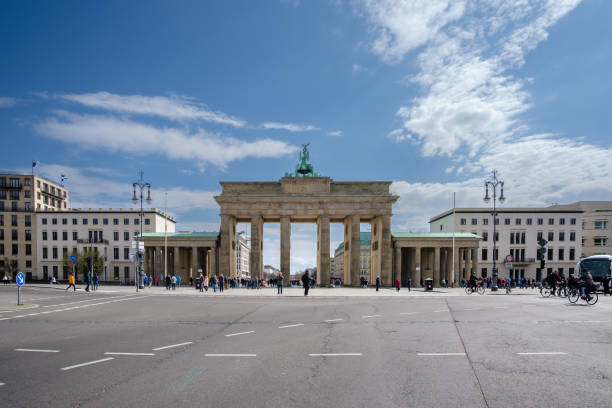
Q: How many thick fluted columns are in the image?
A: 6